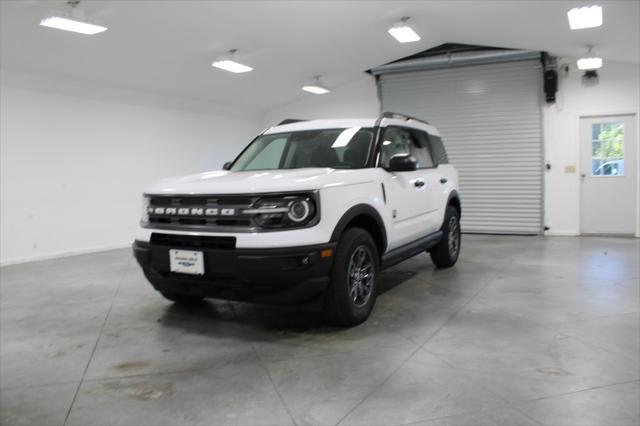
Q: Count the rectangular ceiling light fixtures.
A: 6